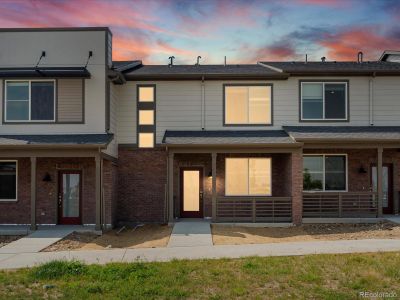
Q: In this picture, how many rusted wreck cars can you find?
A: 0